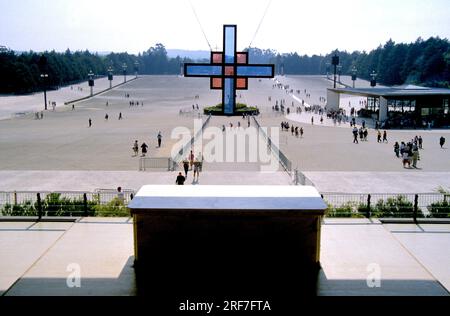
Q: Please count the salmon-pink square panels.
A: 5